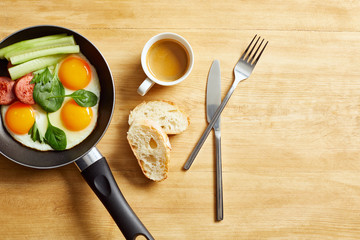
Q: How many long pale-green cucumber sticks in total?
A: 4